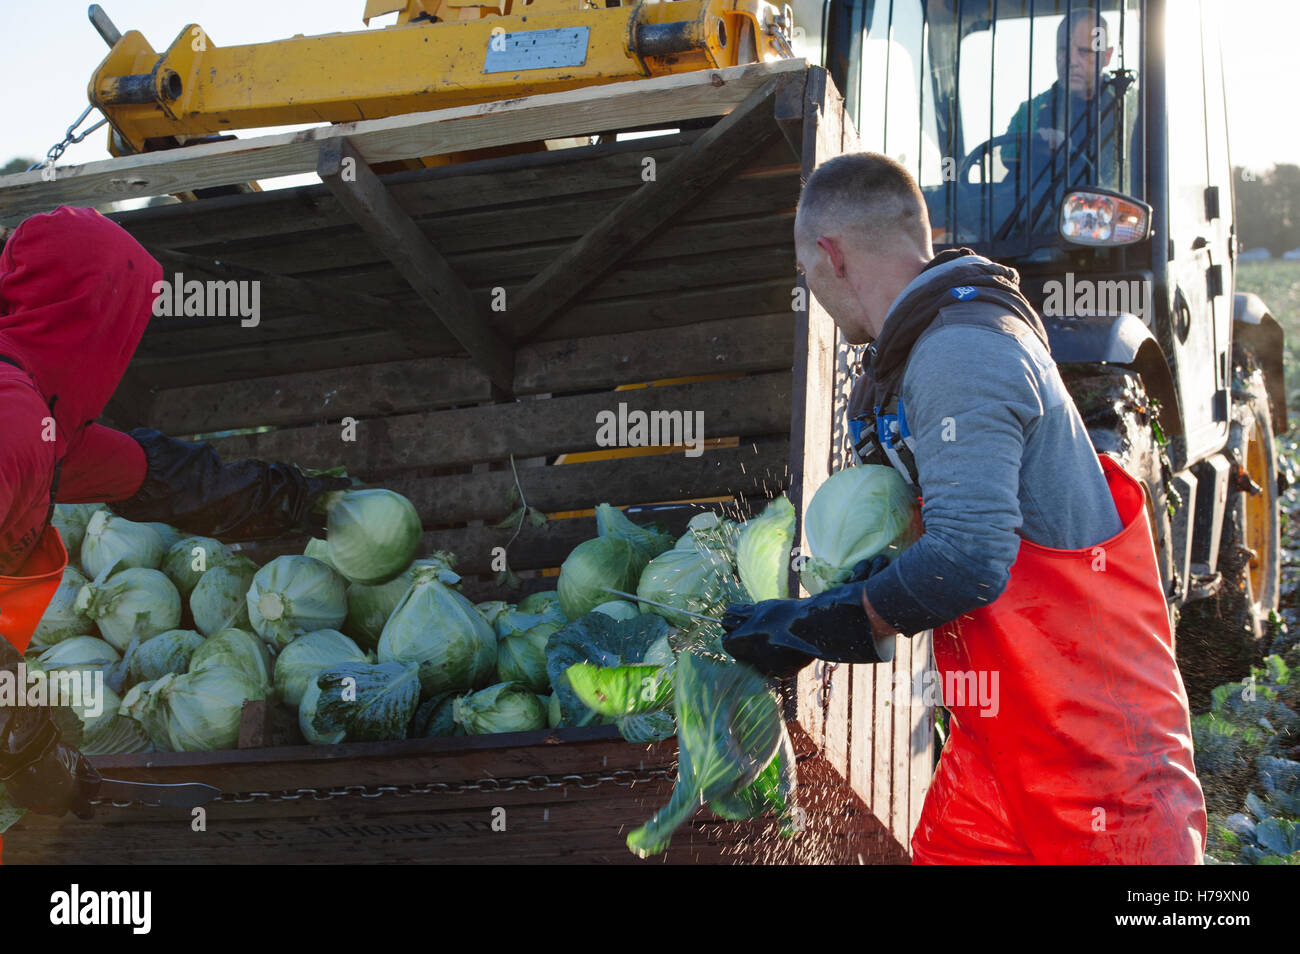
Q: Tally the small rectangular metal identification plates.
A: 1